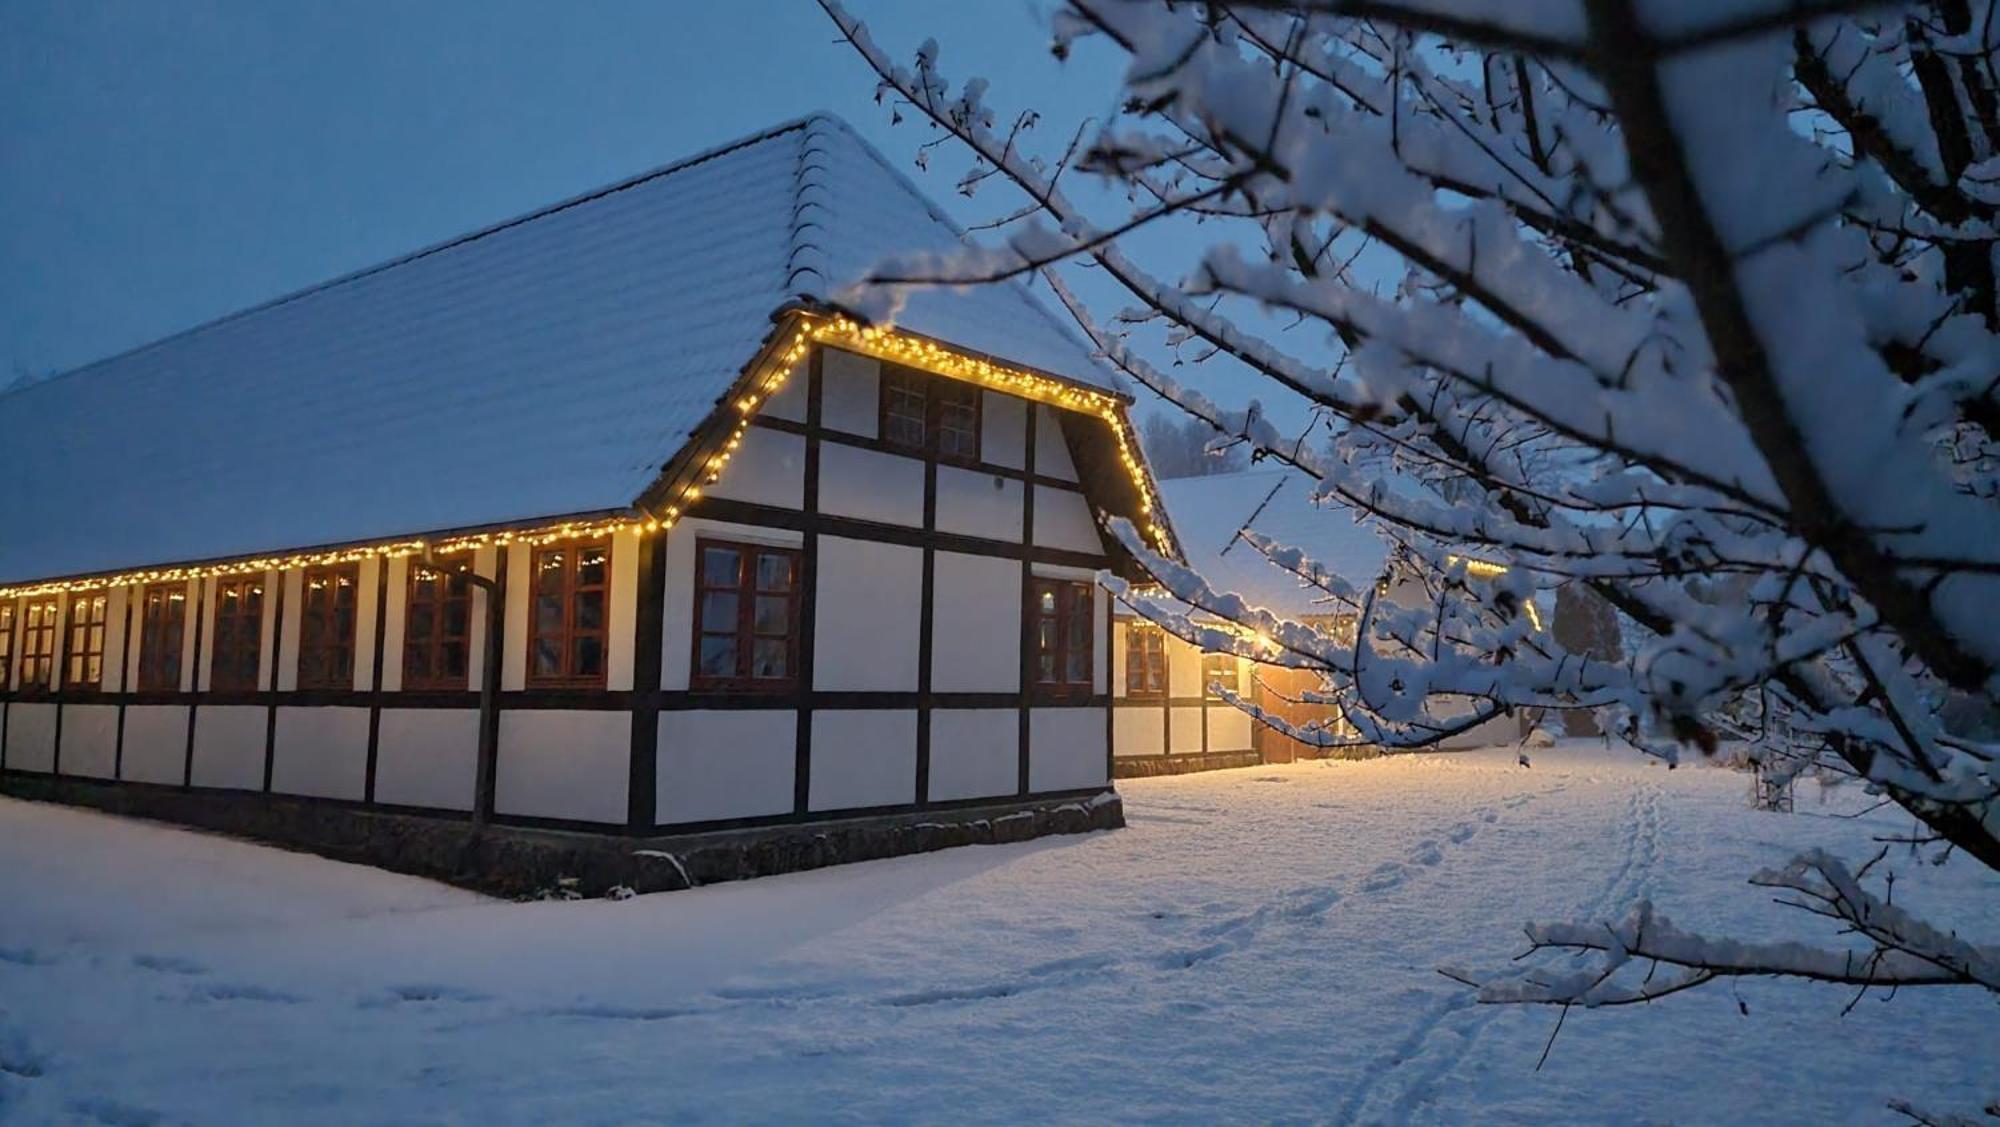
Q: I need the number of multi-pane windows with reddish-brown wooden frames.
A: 13